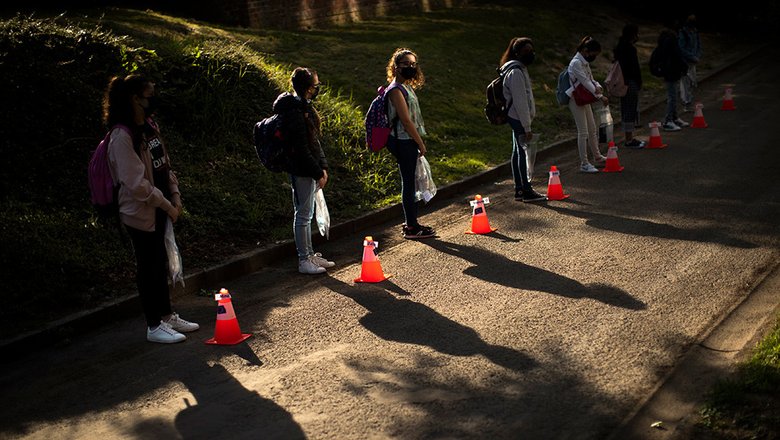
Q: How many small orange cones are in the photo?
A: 8